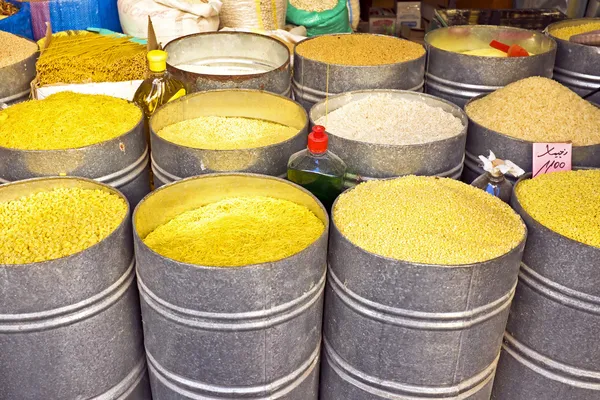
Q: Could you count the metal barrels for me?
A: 13